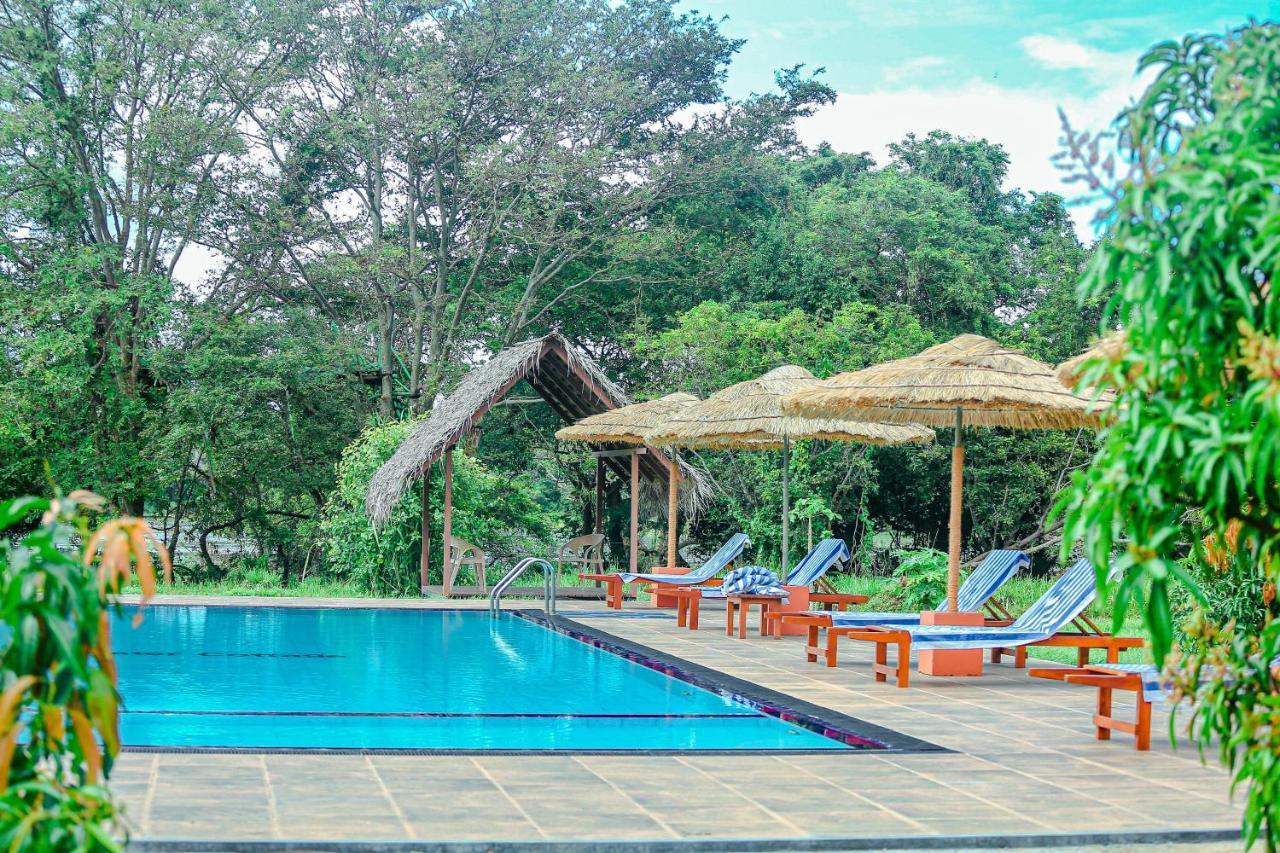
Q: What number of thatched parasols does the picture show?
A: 4